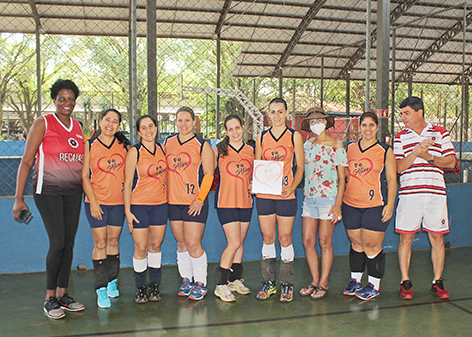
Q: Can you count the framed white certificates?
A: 1